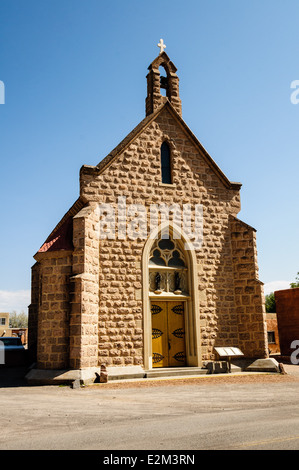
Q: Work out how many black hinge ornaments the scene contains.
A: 6